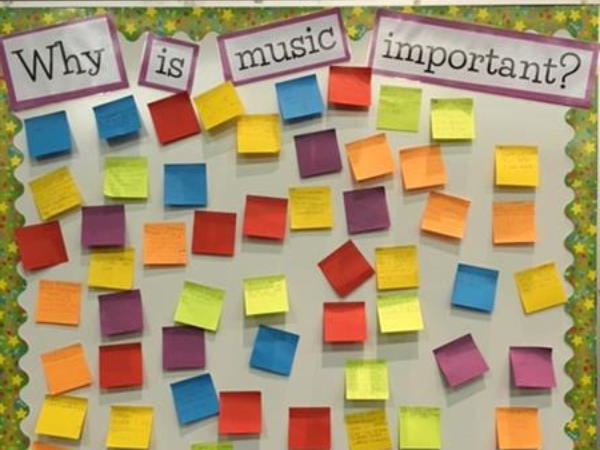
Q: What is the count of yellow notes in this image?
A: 11